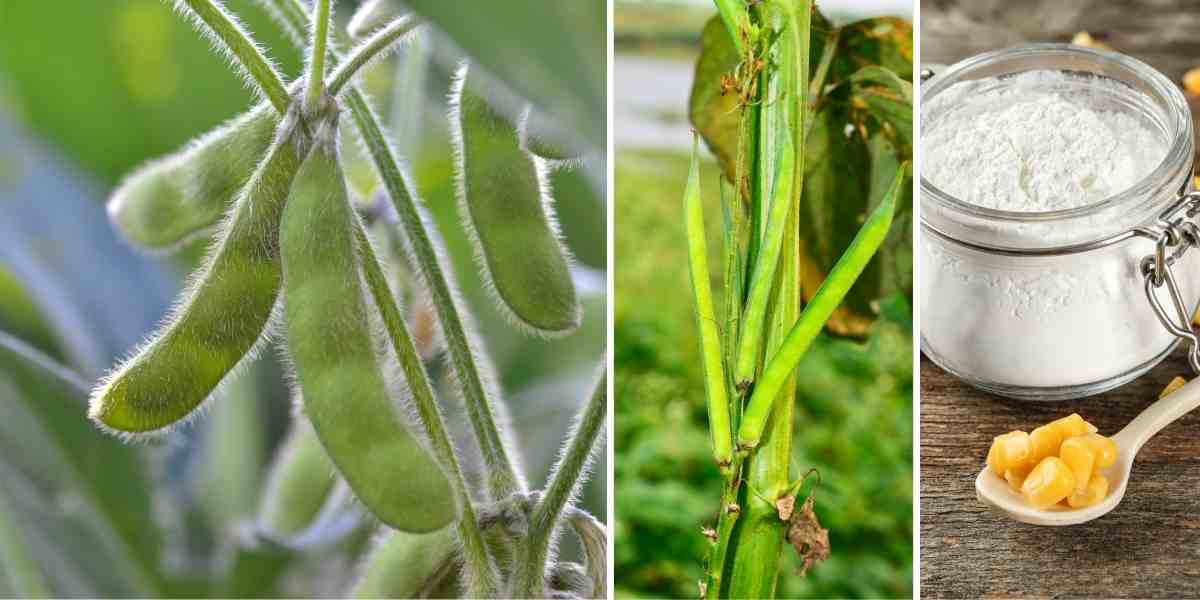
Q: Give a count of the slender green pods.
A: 3